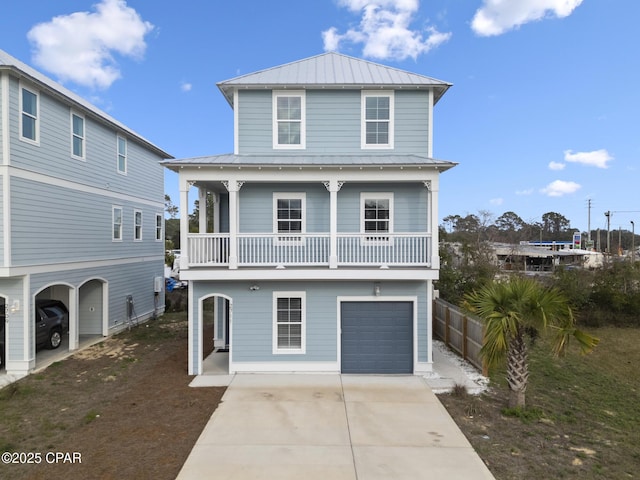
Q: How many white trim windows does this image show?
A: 11